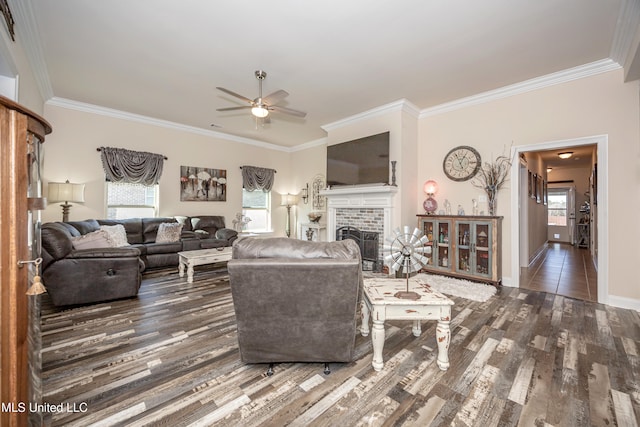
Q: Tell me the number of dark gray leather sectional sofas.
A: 1